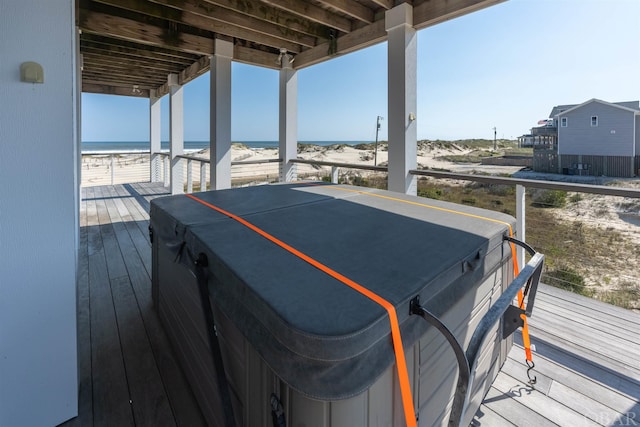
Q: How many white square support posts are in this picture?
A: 5